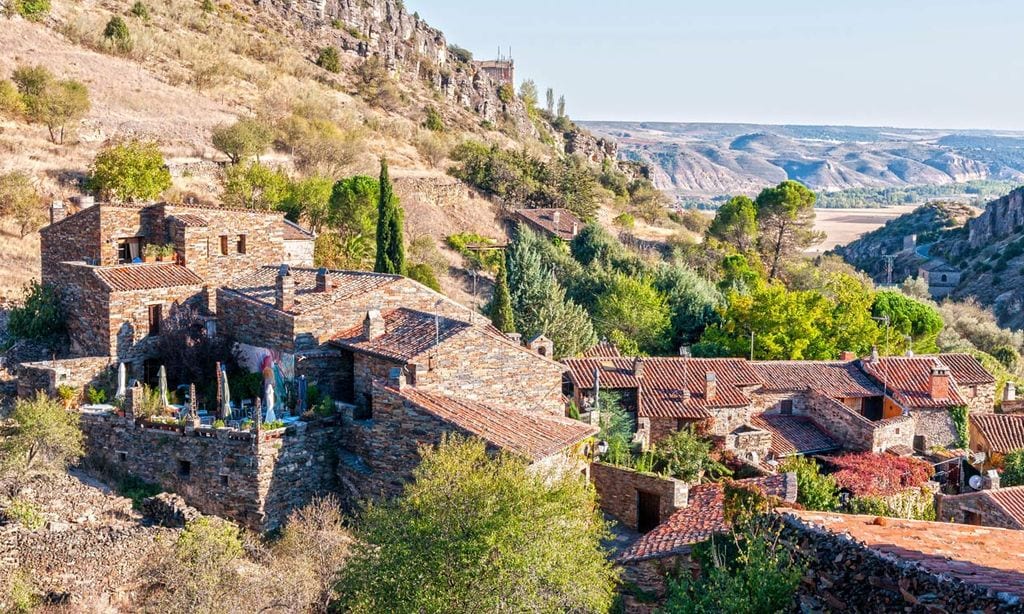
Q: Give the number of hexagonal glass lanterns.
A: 1